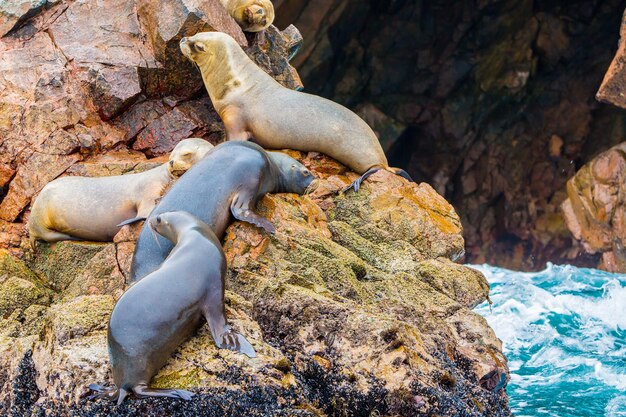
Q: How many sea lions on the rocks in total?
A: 5